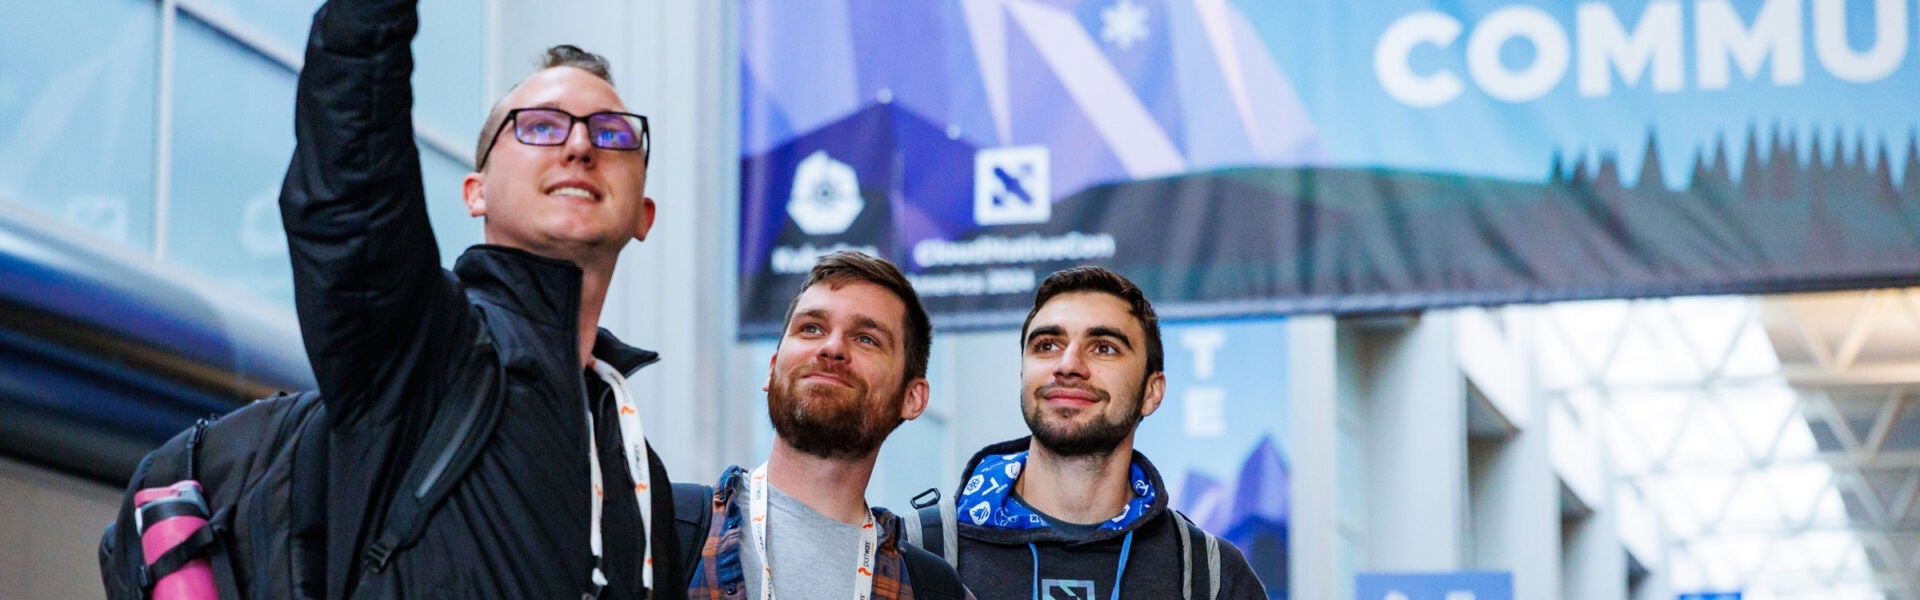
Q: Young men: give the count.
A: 3